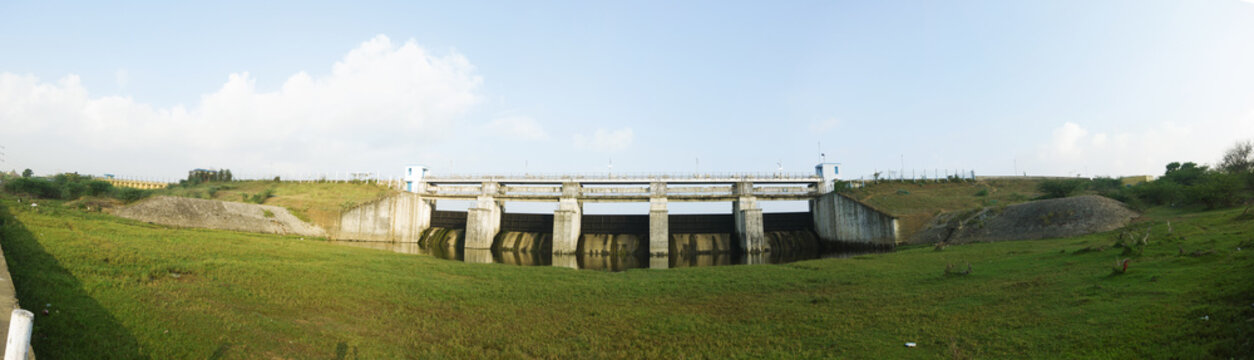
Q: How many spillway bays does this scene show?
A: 5